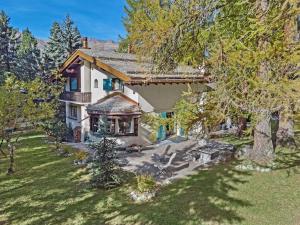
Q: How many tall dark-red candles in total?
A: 0